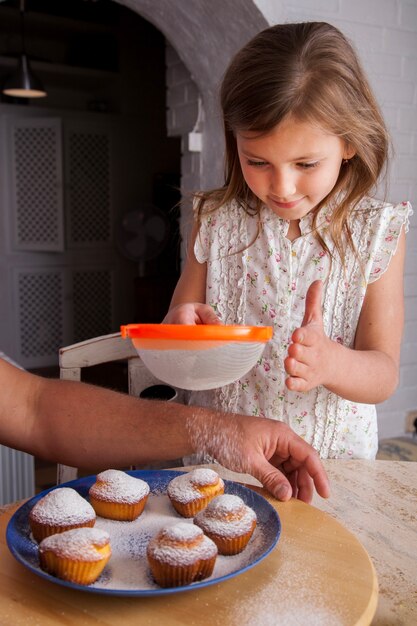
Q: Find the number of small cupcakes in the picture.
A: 6